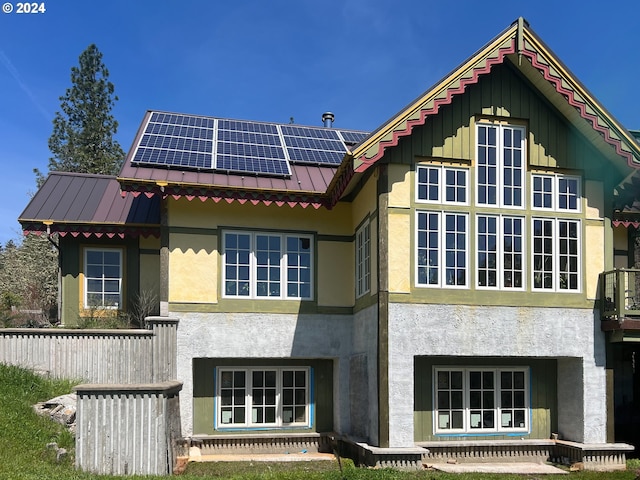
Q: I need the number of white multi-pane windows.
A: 11